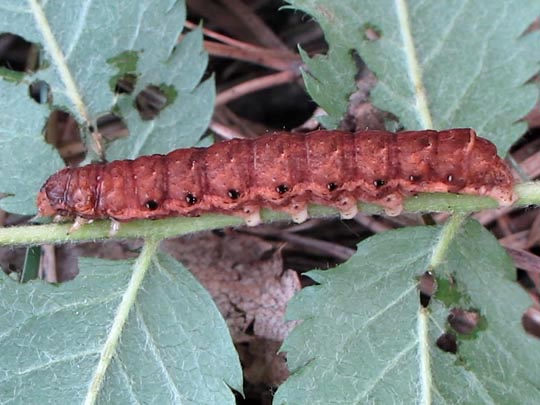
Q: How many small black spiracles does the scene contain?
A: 8